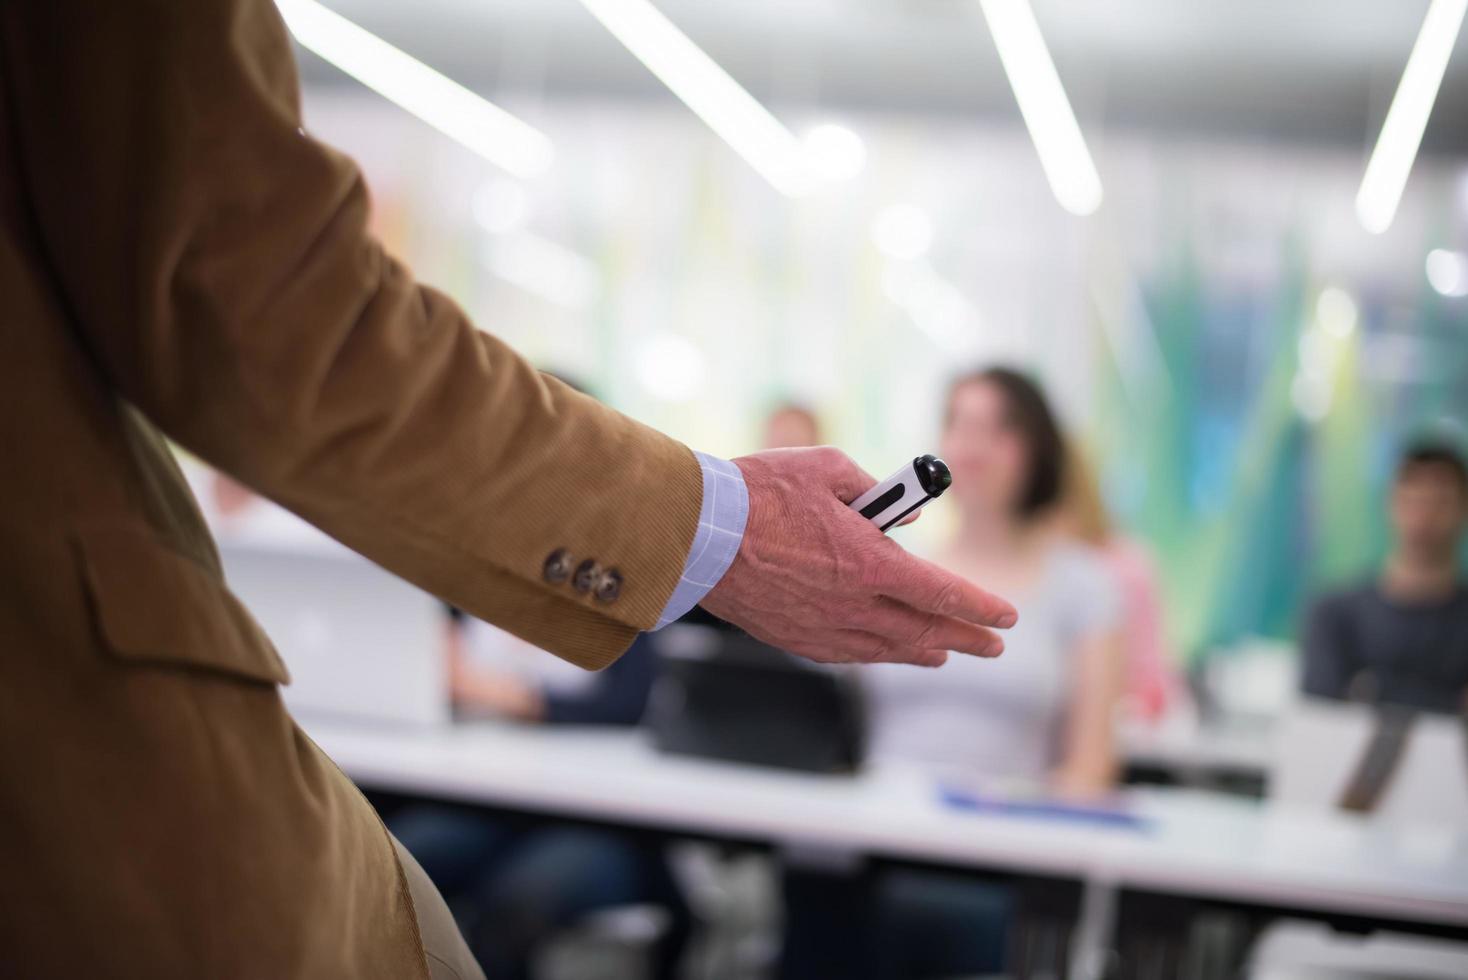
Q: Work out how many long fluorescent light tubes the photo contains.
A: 4